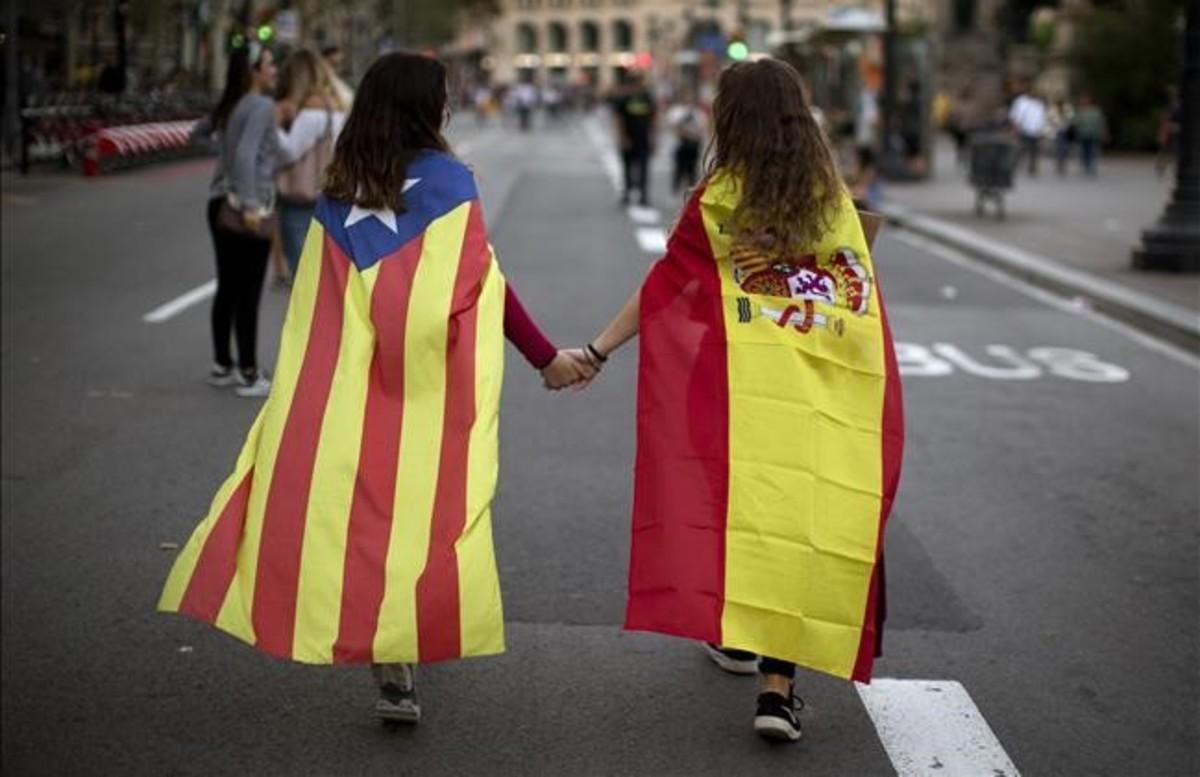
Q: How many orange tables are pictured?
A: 0